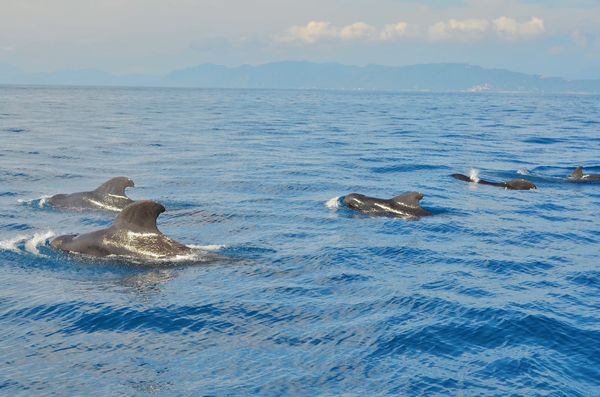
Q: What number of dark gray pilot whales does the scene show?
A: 5